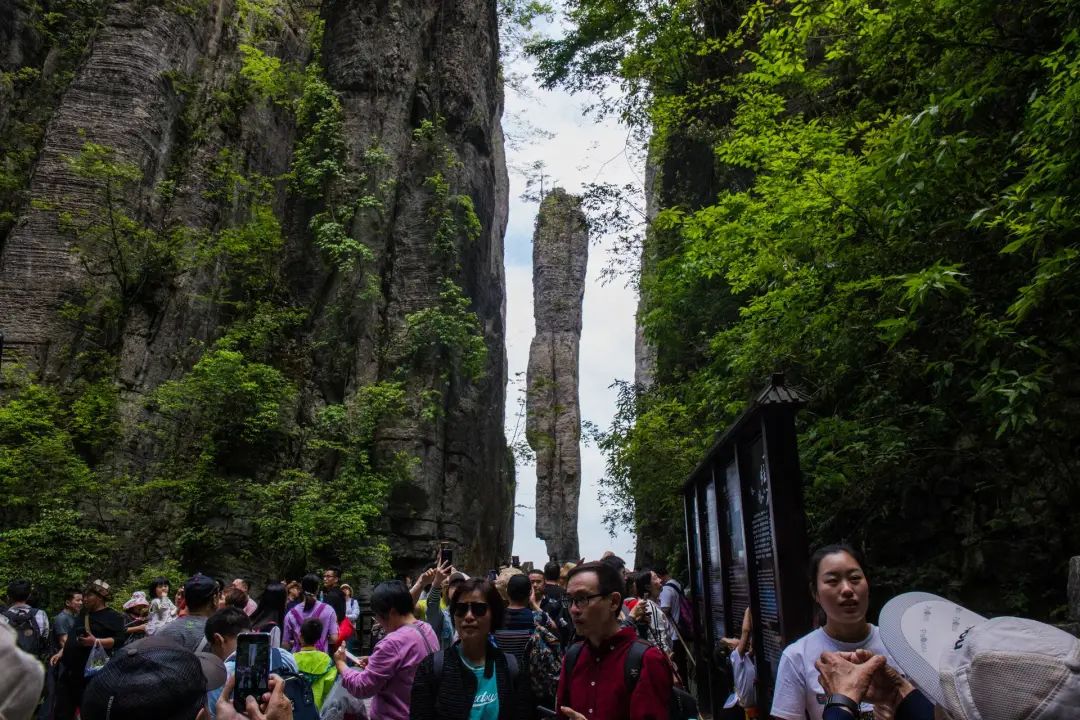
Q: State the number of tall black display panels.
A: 4